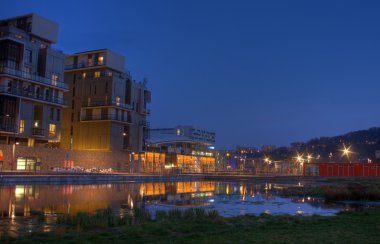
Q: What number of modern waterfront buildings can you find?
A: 3